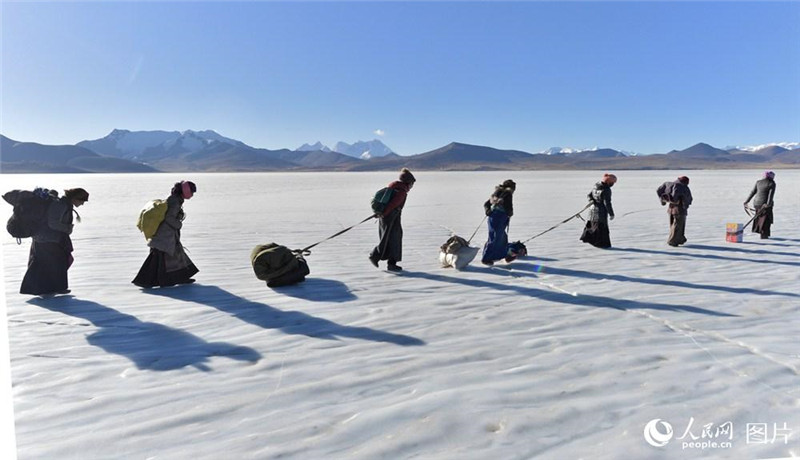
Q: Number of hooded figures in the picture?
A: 7